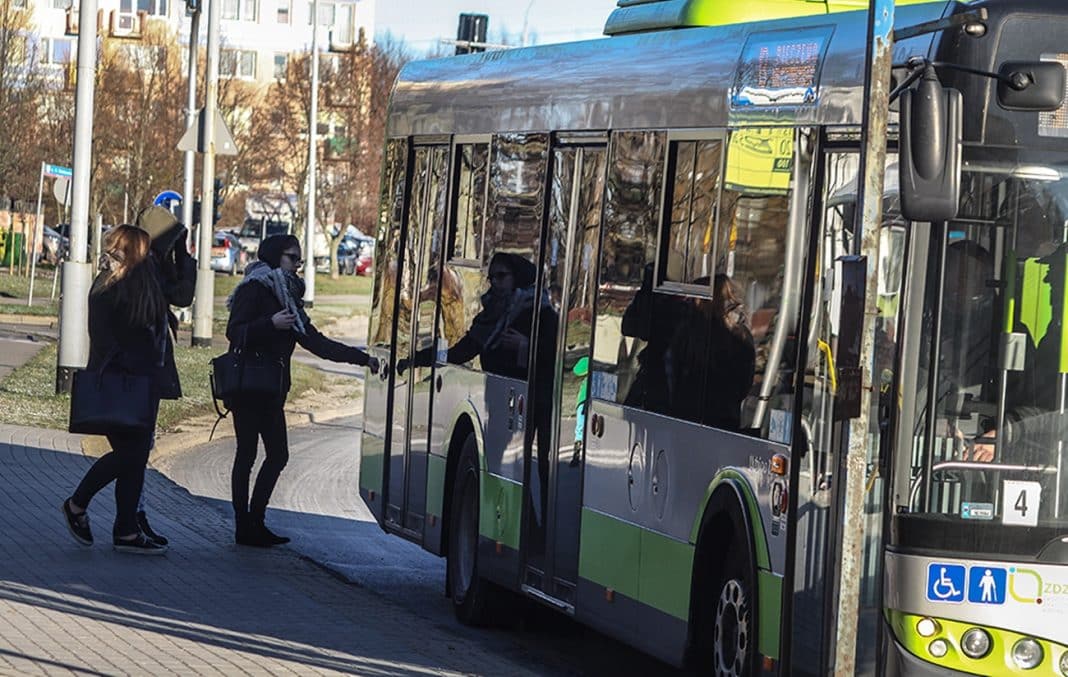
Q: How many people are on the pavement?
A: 3